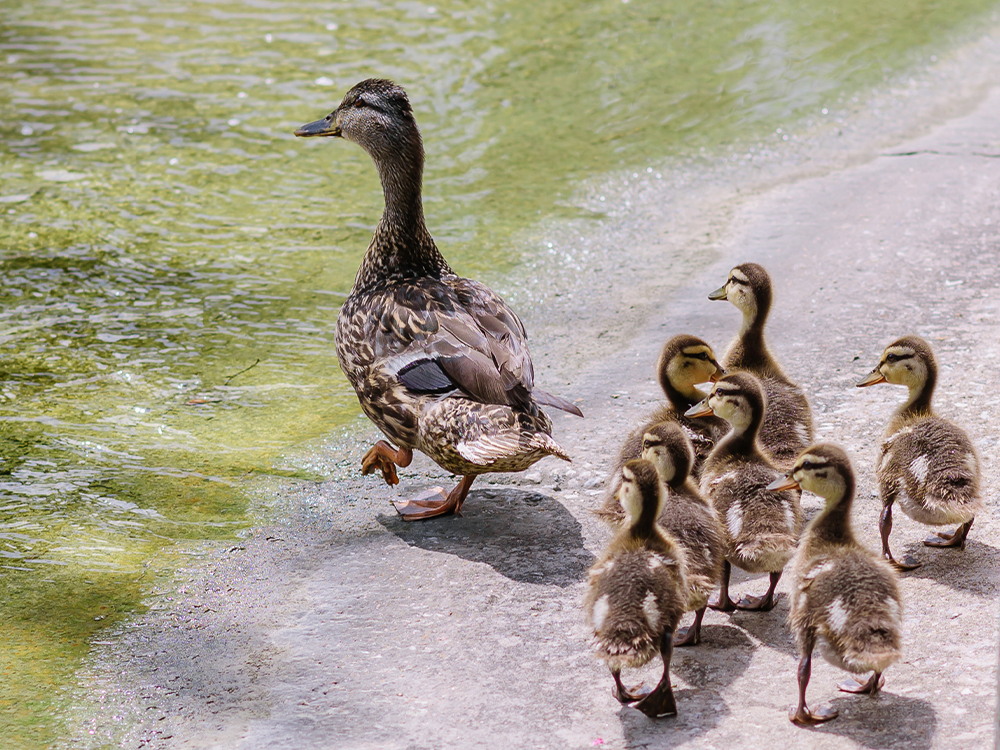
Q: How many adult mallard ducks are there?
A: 1